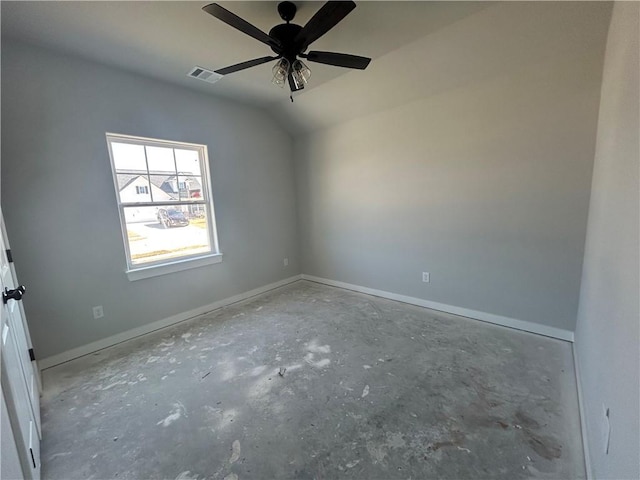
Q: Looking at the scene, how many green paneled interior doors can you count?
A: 0